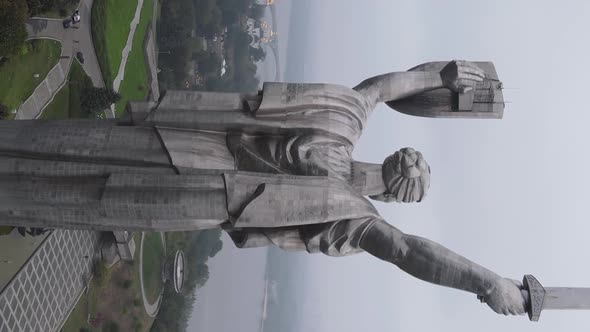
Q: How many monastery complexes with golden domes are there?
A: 1